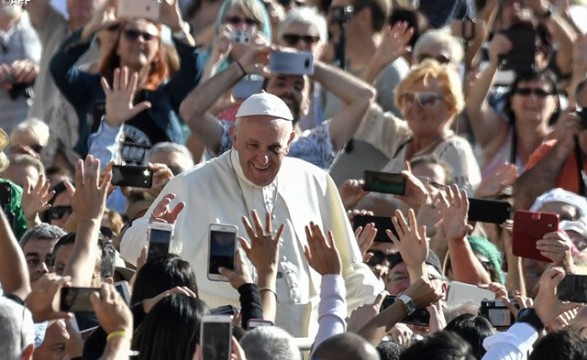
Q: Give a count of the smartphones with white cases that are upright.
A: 3